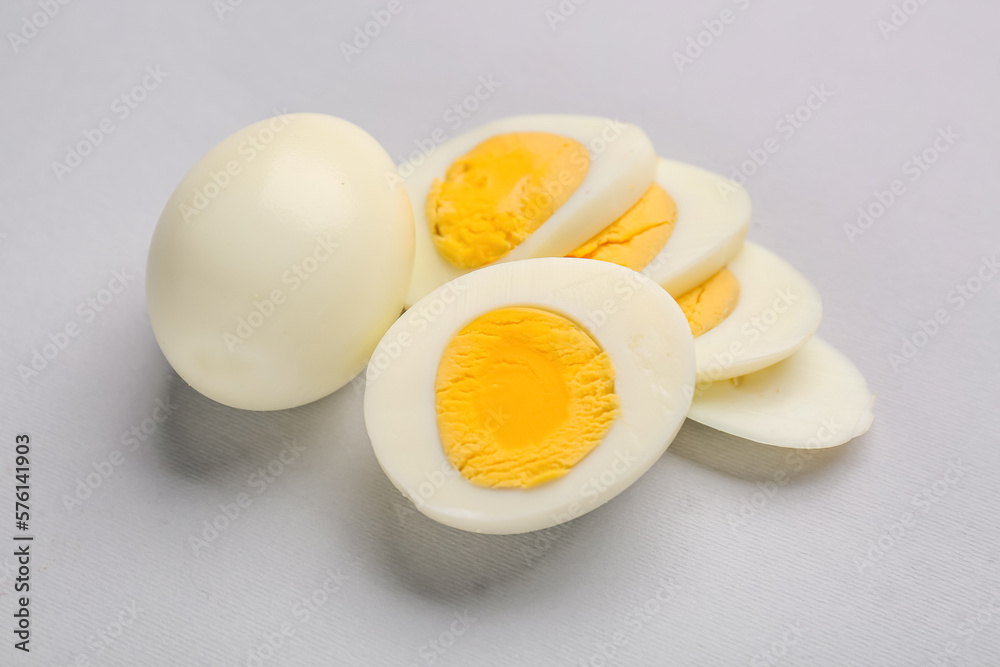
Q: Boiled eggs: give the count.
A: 2